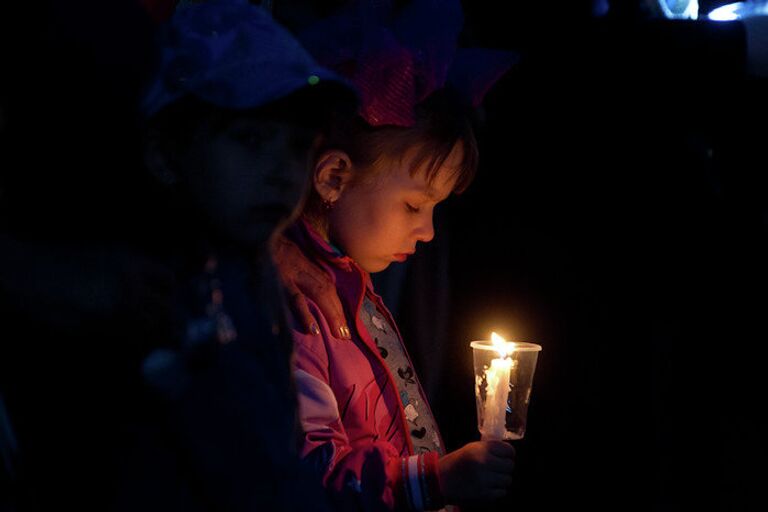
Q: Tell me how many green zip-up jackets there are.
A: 0